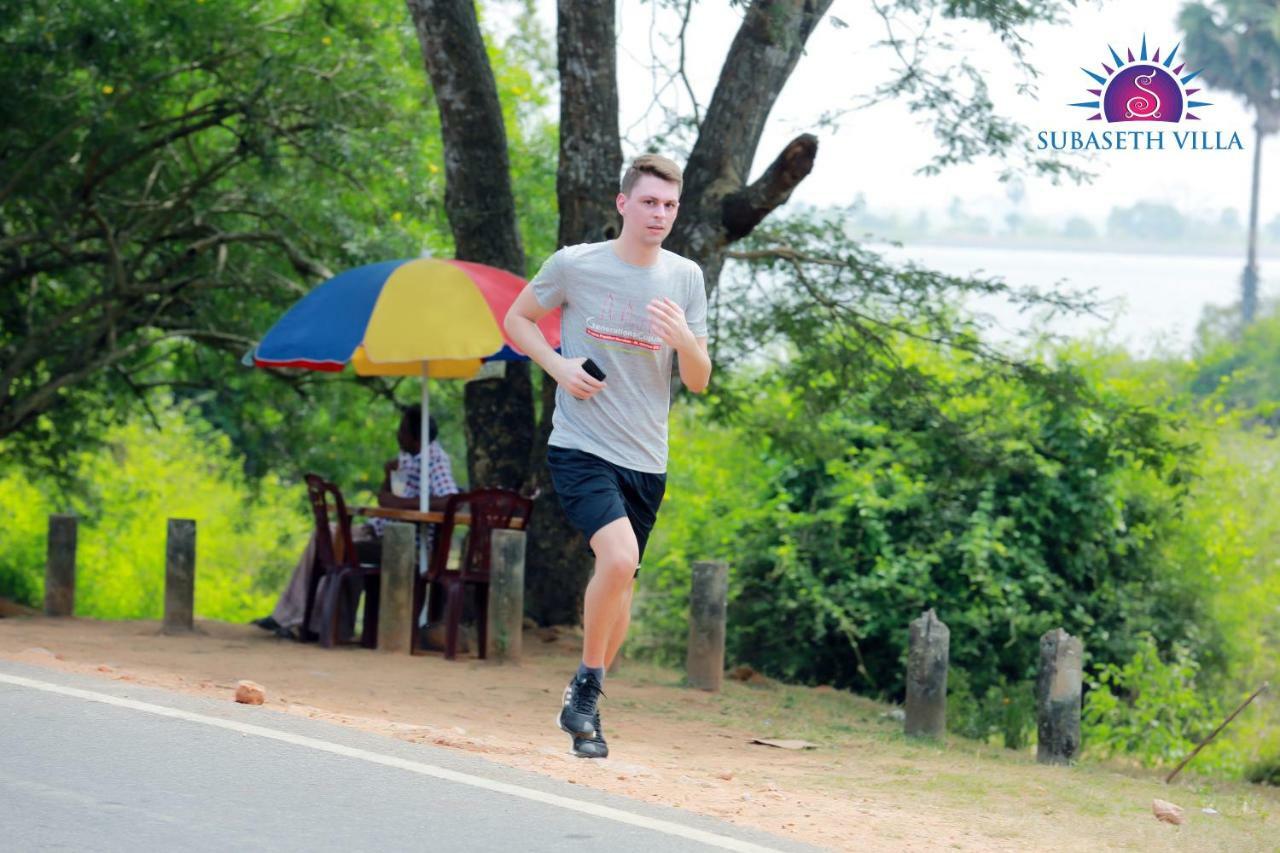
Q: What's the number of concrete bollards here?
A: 7